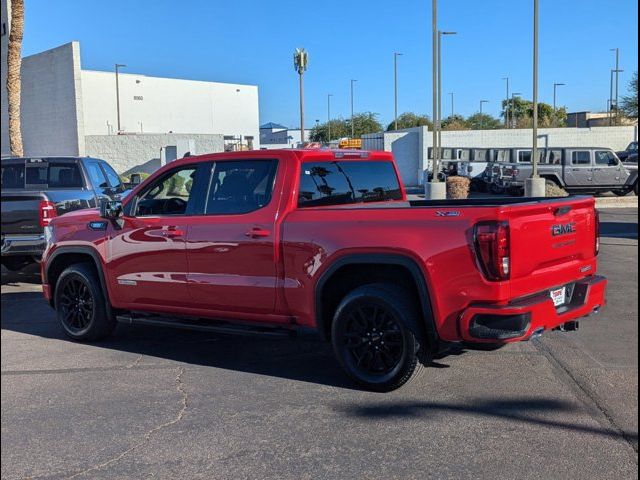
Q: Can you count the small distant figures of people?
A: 0